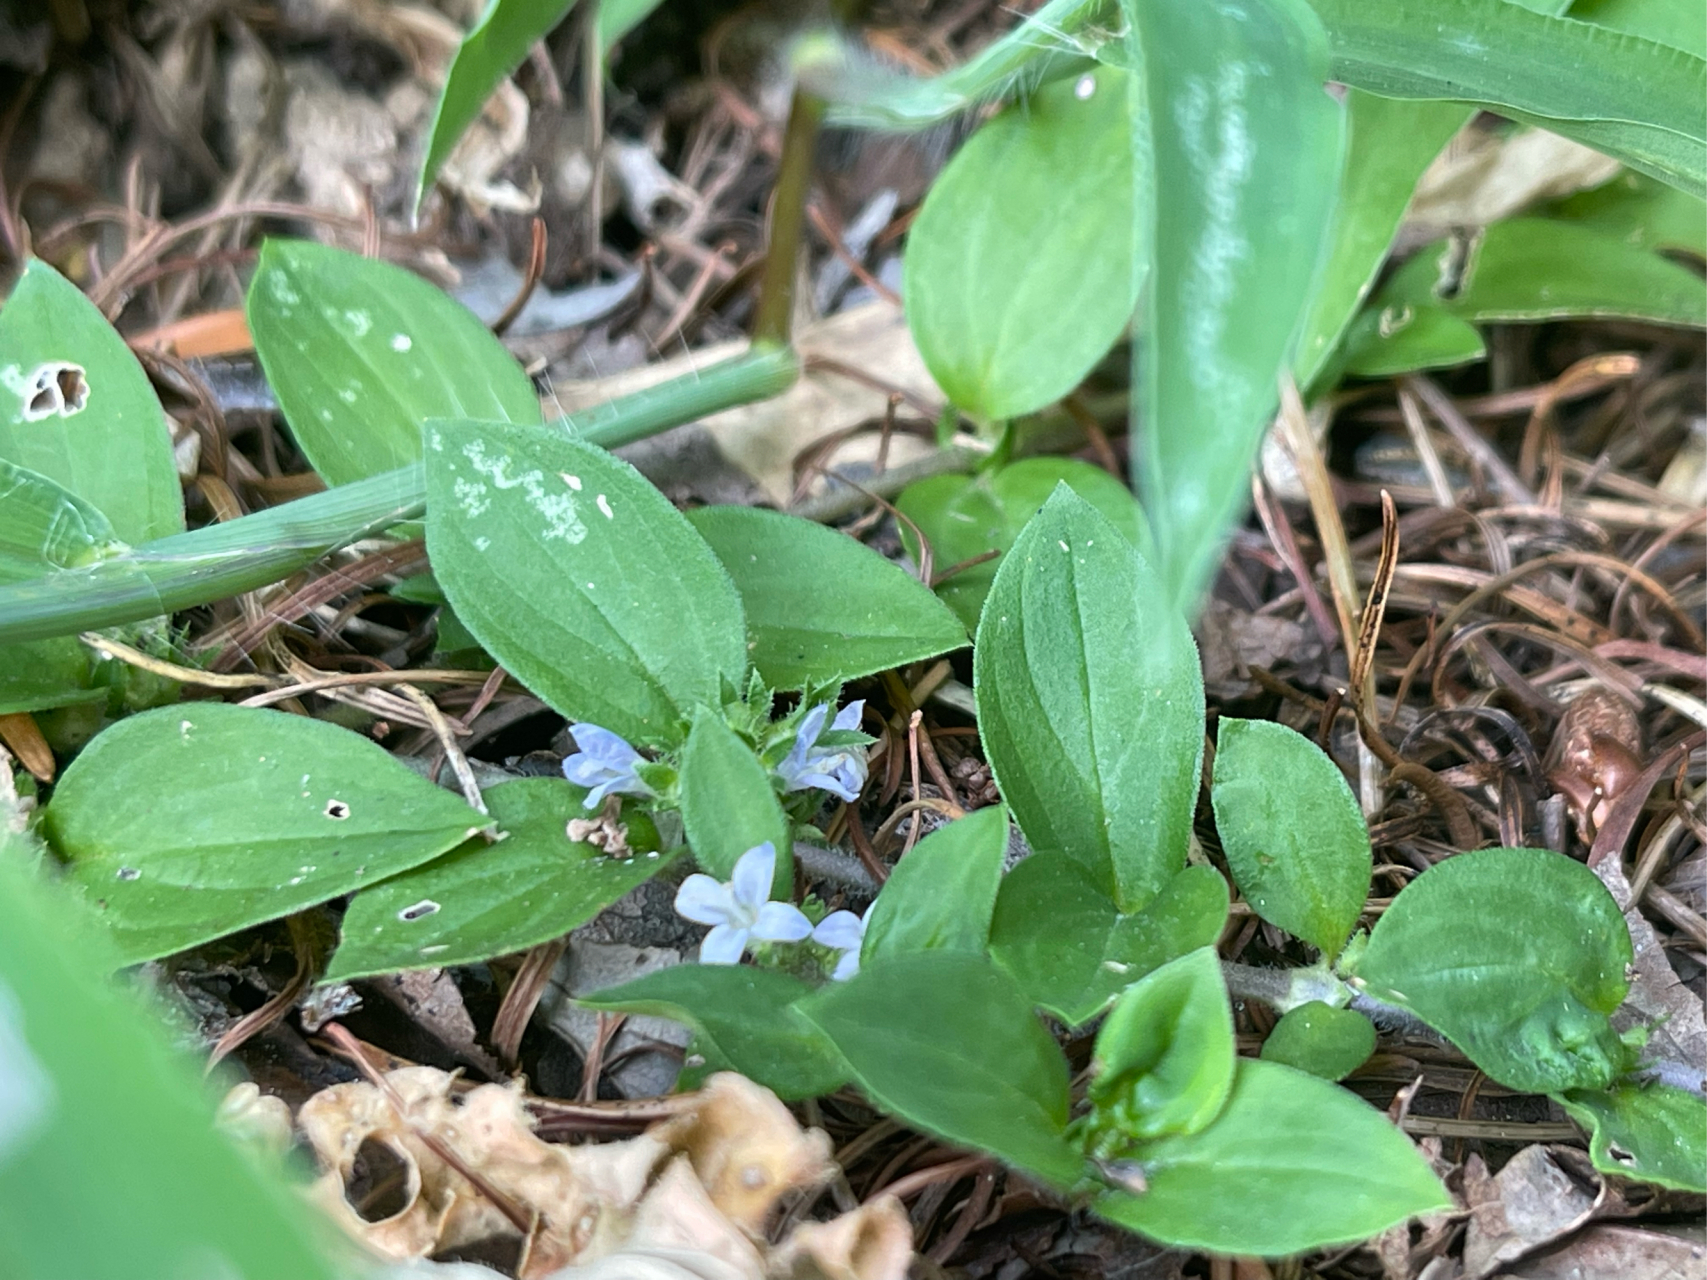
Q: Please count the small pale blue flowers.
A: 4